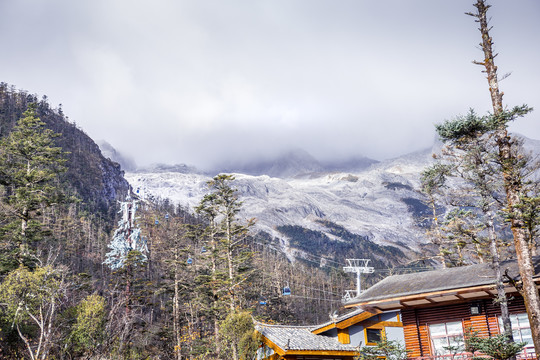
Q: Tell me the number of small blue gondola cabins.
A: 7